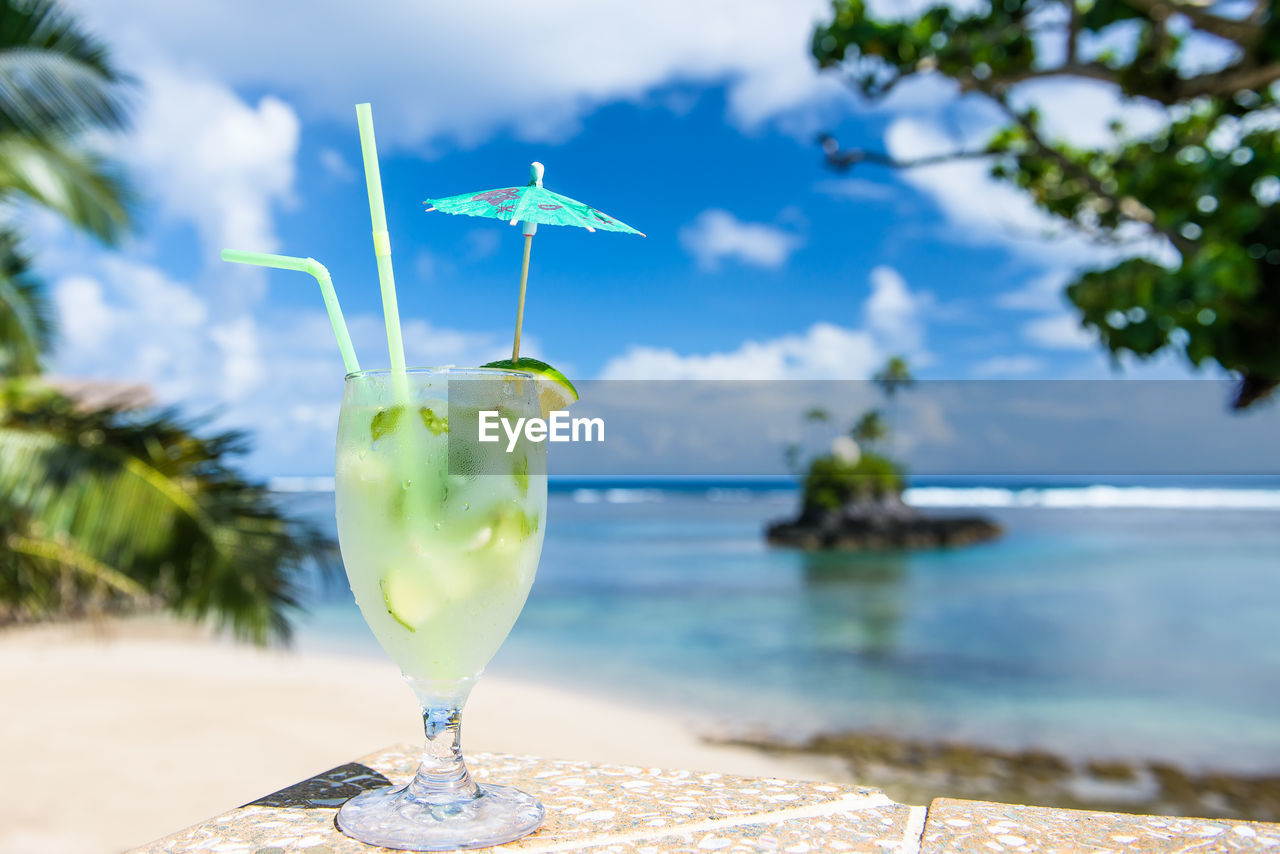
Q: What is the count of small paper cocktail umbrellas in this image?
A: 1